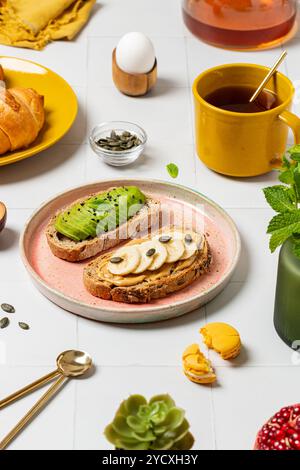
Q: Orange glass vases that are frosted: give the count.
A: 0